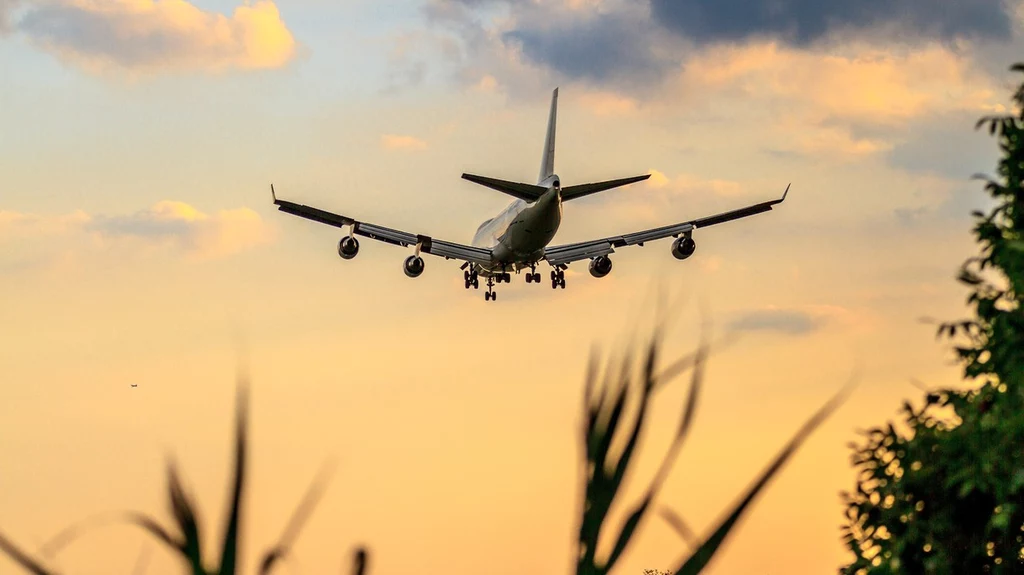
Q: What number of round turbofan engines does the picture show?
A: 4